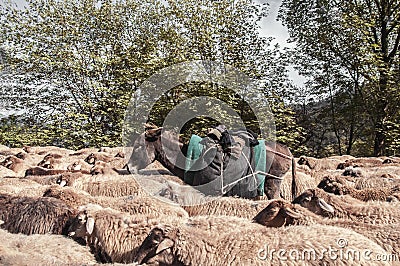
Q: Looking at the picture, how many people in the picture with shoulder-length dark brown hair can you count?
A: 0